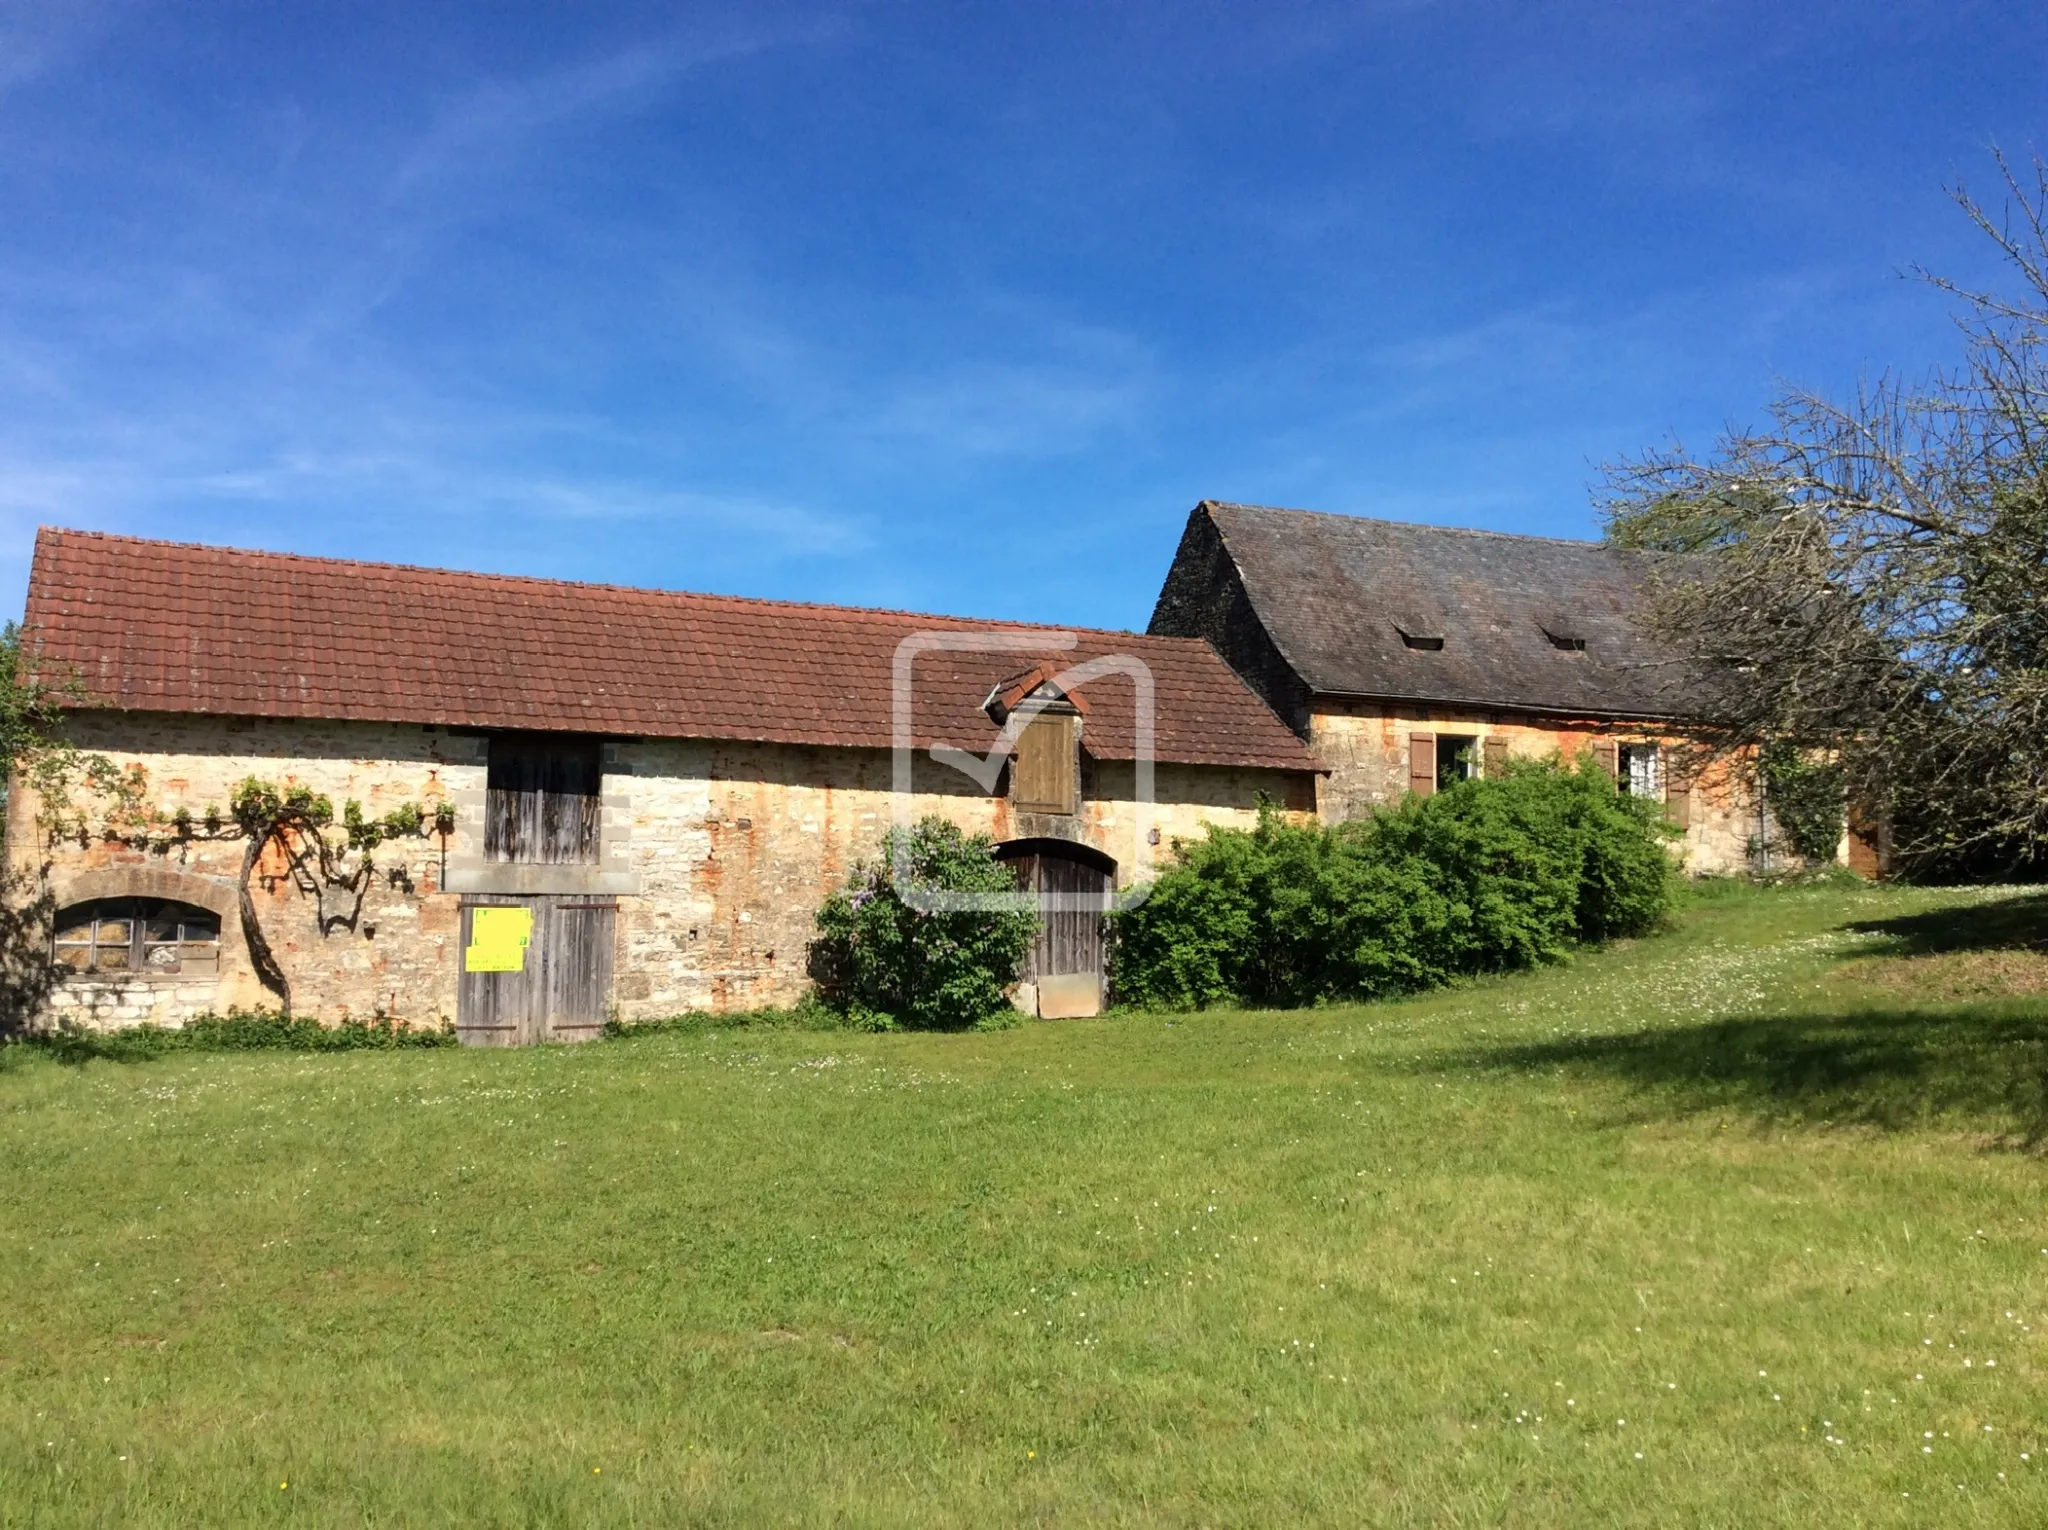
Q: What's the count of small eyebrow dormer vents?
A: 2